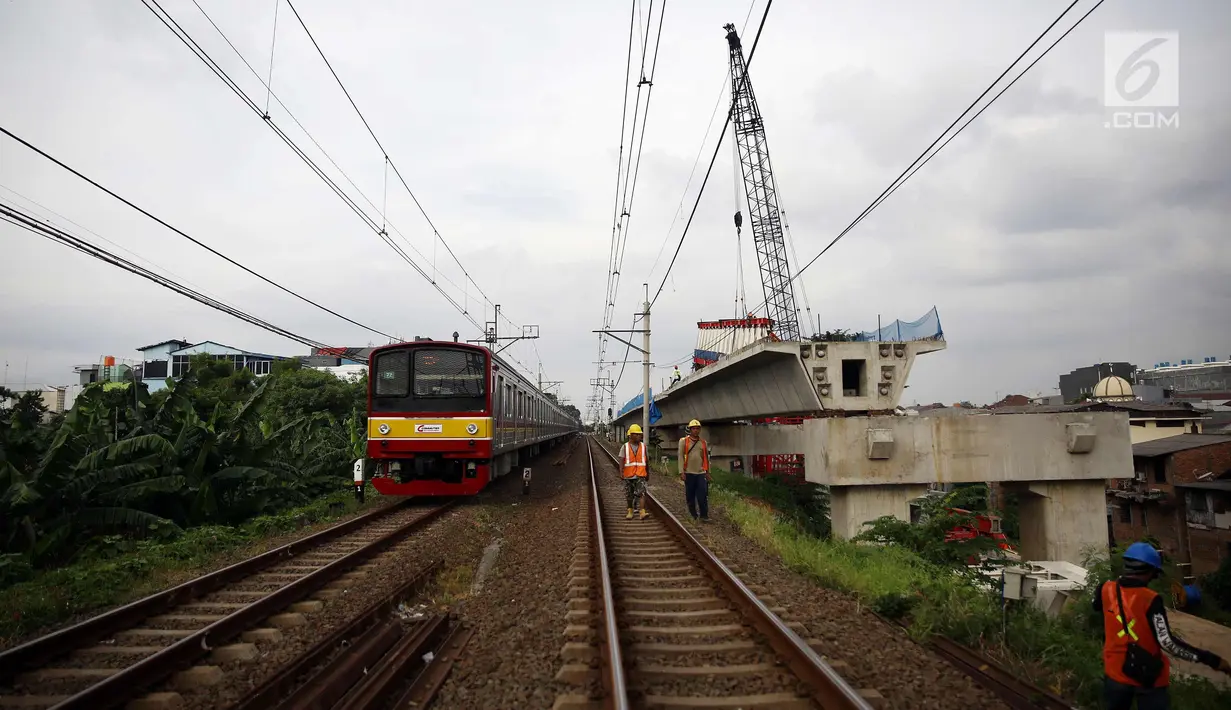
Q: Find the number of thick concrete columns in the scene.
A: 2